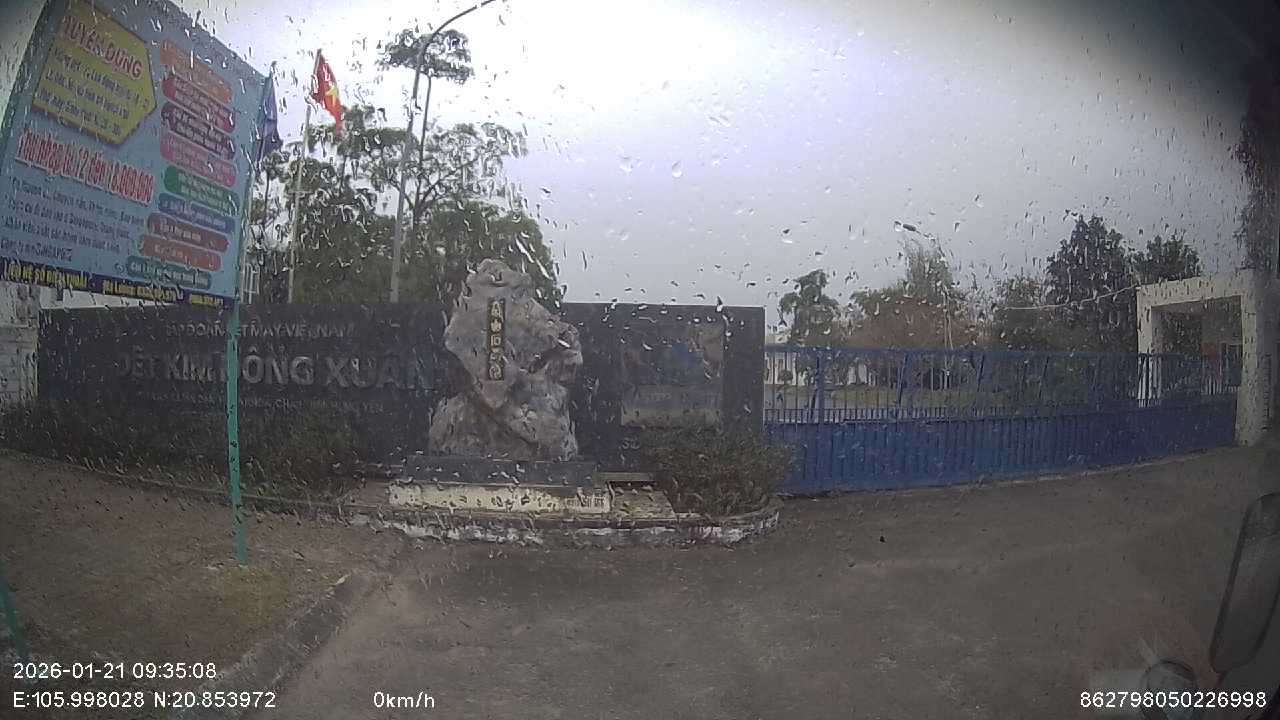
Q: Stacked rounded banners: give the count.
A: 9